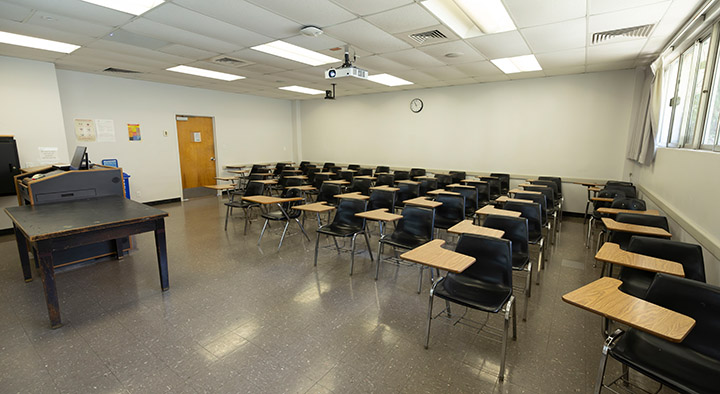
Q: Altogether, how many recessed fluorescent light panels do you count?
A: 8